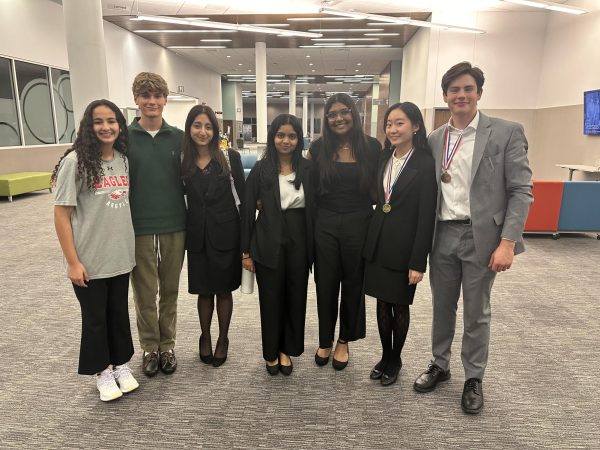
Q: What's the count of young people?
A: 7